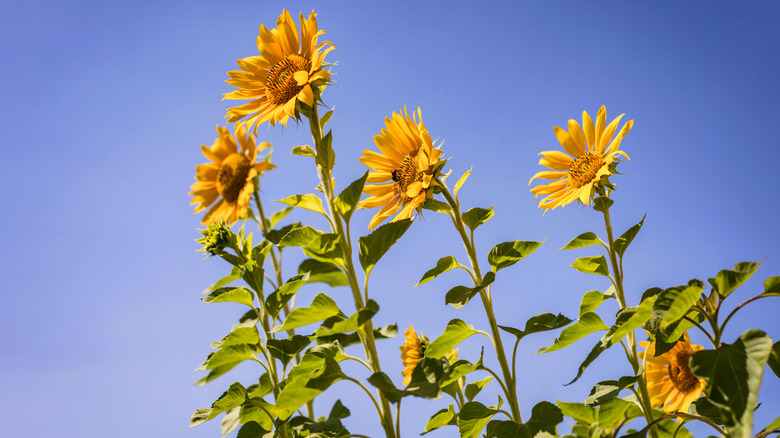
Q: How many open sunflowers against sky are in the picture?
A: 6